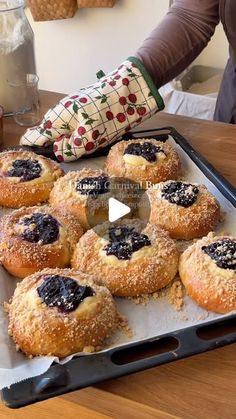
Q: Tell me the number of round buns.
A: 8